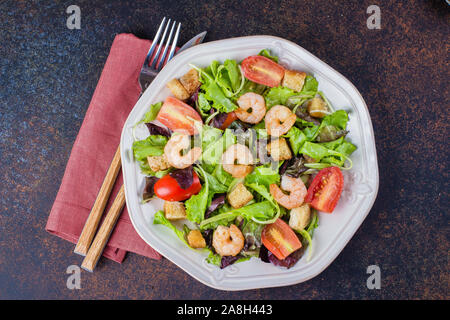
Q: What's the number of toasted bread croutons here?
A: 10